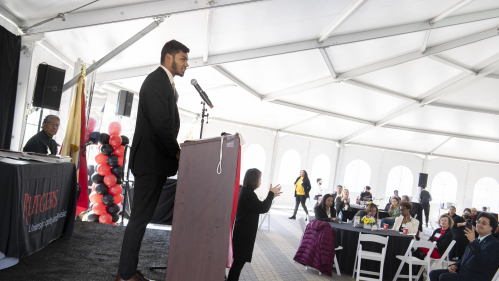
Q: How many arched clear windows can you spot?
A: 7